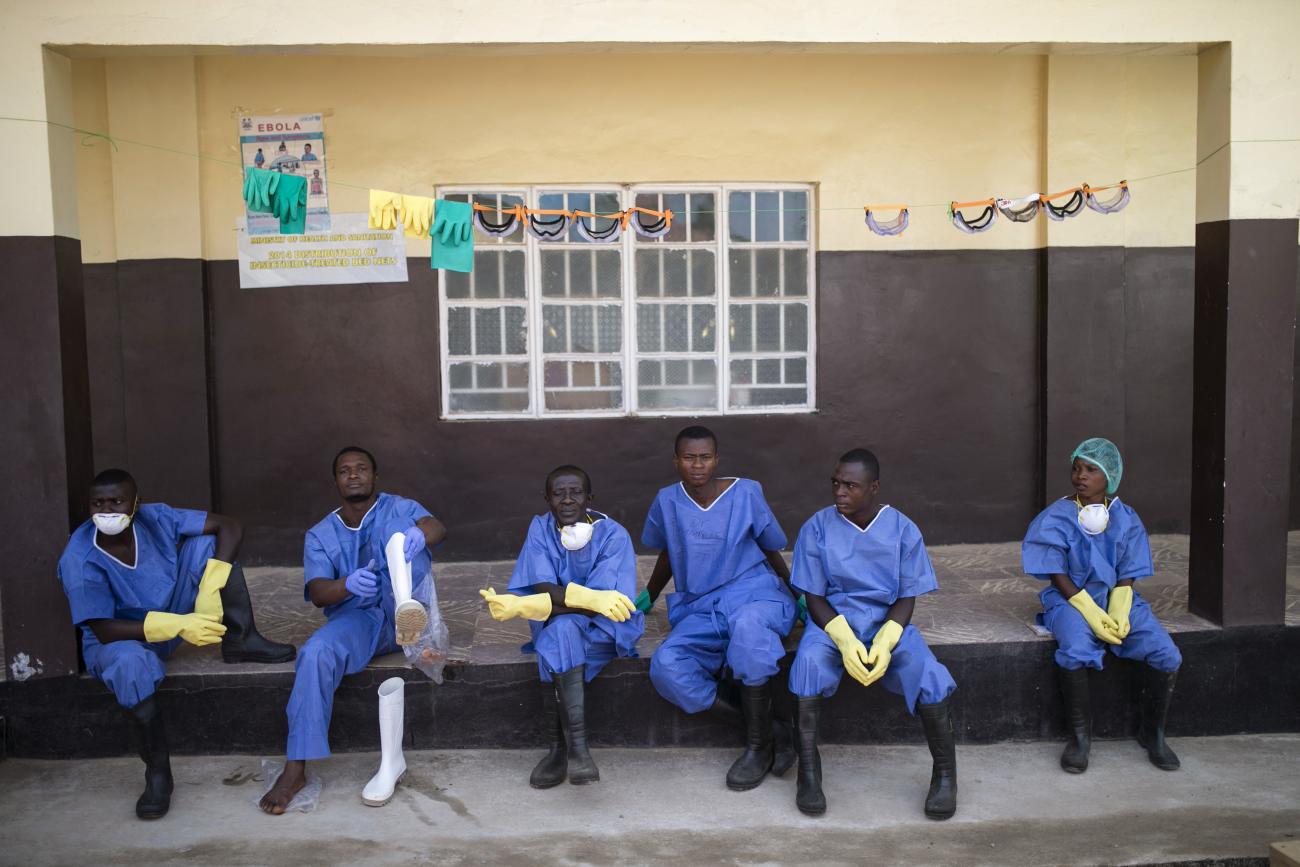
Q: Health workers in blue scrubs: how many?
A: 6